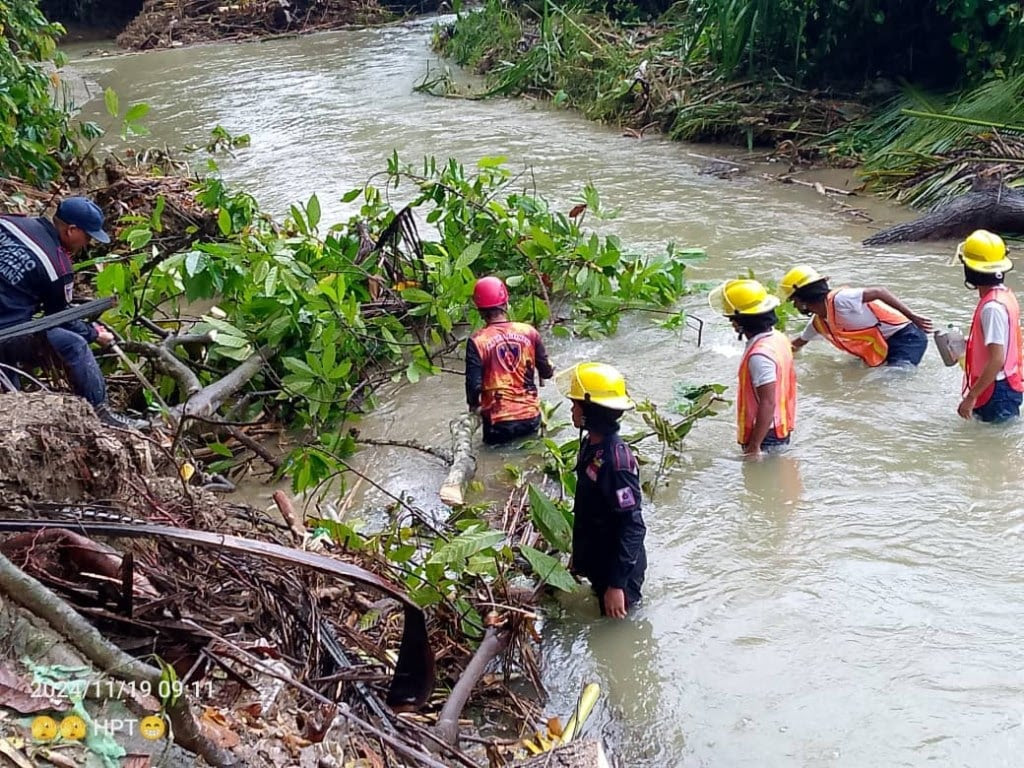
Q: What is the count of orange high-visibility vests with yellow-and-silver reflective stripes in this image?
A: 3